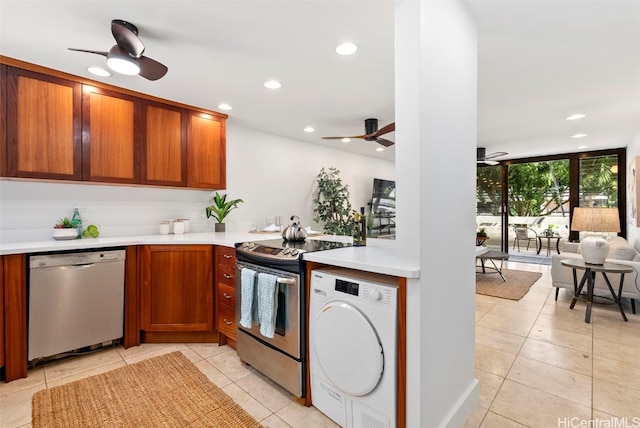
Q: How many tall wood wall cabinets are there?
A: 4